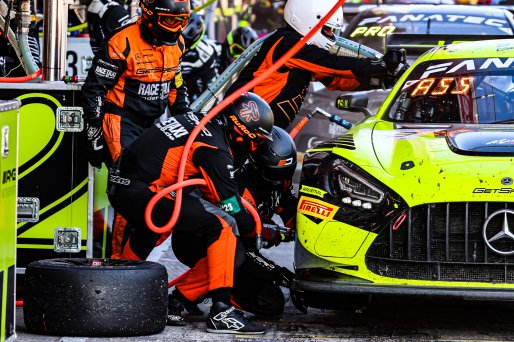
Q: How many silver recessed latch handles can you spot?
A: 3